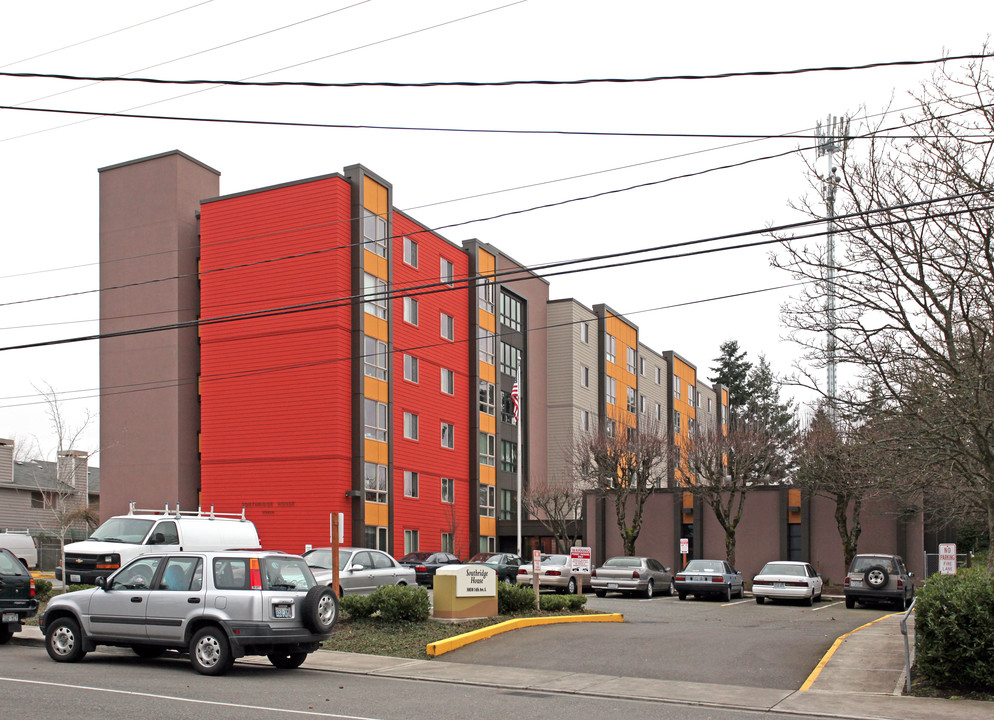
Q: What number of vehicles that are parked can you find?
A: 12